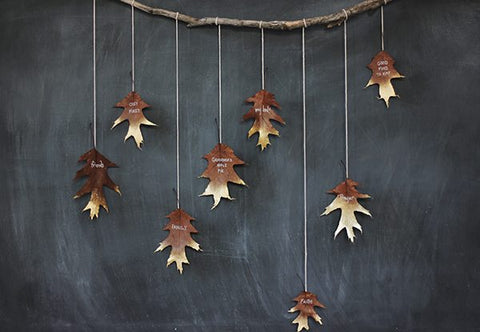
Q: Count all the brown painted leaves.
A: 8